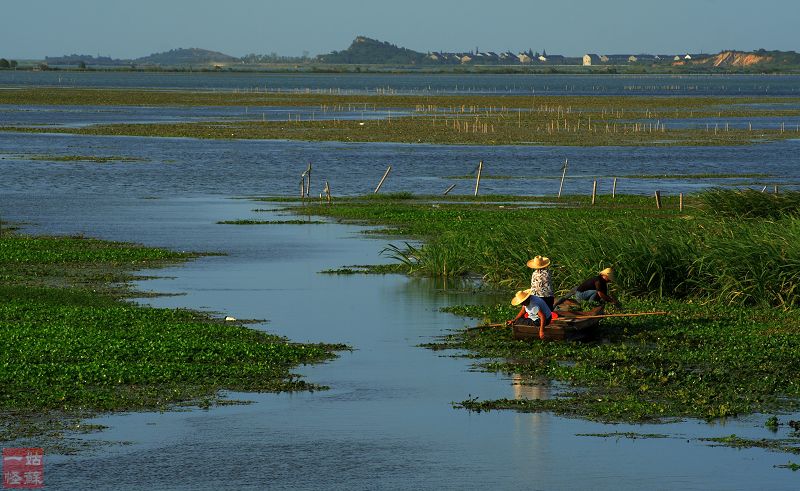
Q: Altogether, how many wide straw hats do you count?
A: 3